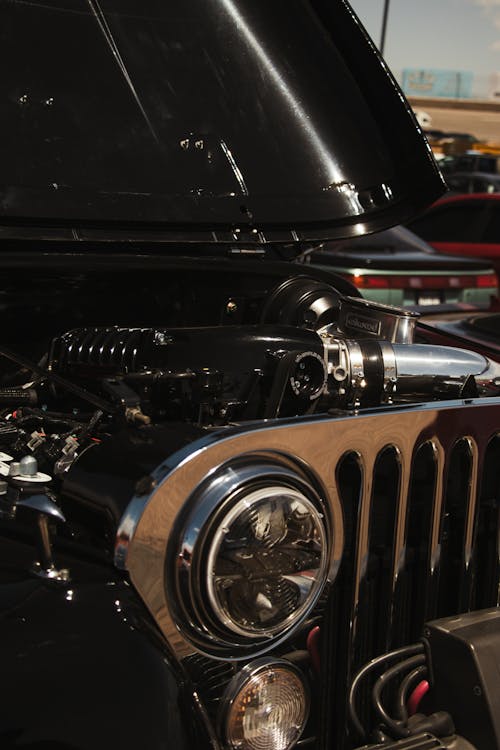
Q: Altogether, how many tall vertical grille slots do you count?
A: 5